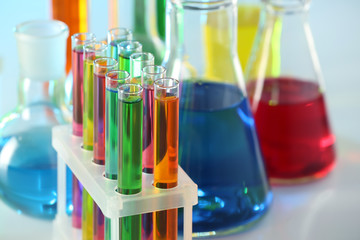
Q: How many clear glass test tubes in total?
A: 10